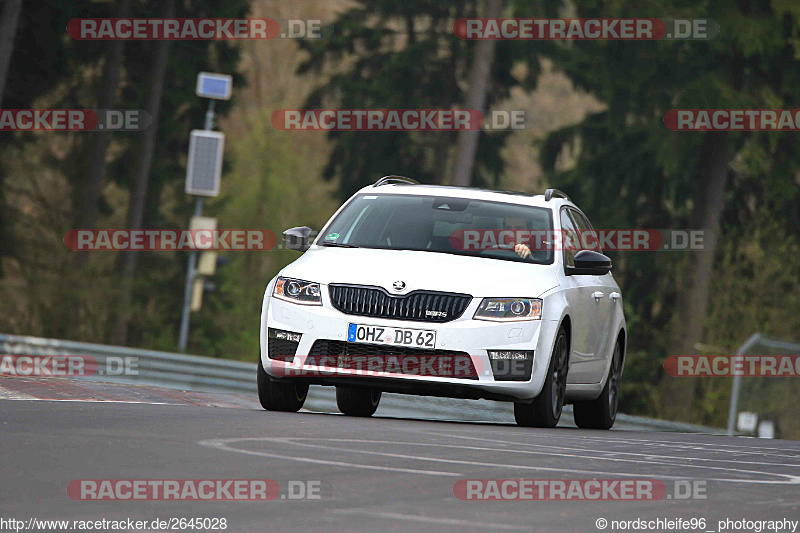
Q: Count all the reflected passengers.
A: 0